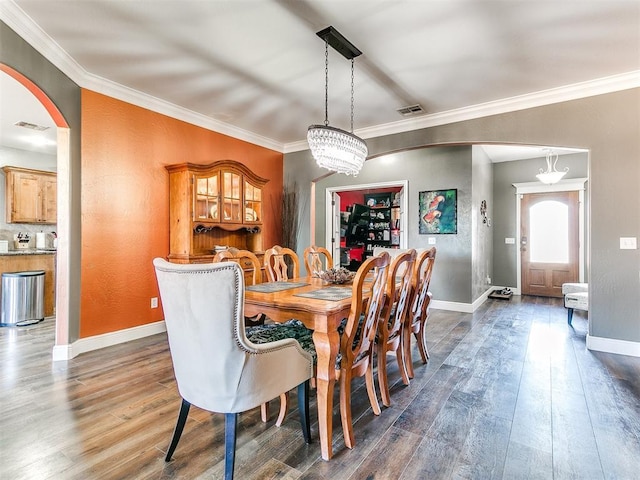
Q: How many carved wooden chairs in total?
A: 6